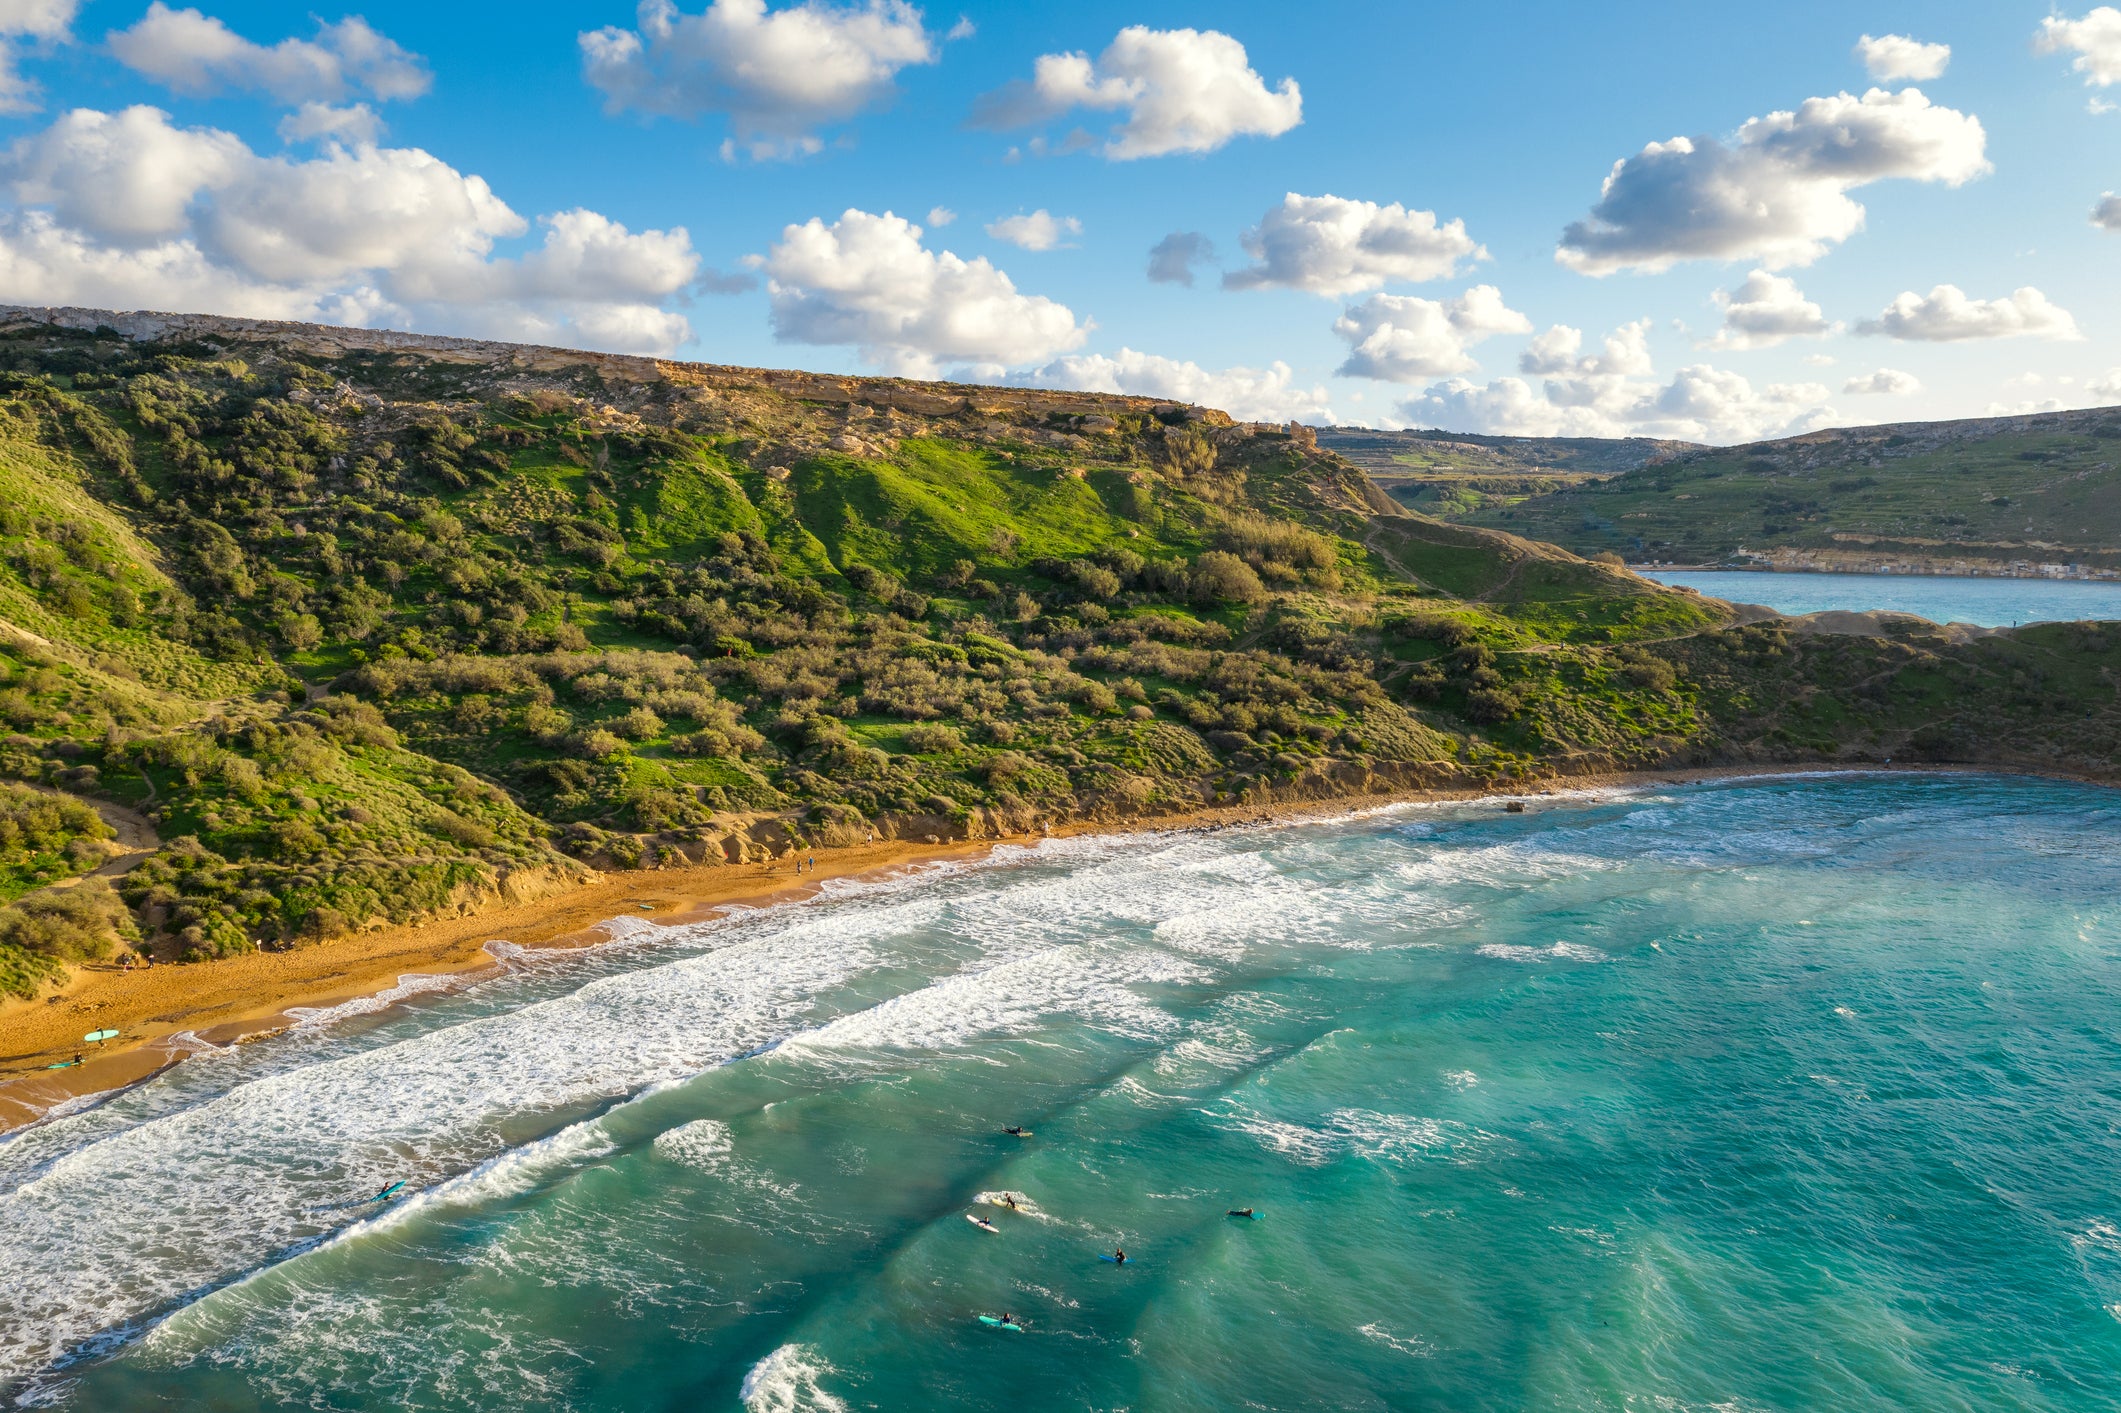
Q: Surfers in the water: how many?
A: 7